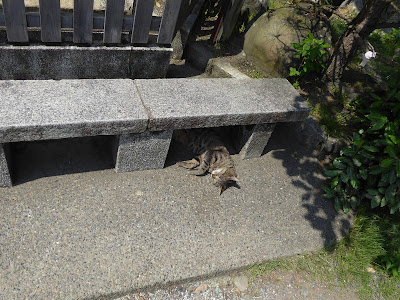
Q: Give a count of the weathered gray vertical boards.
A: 6